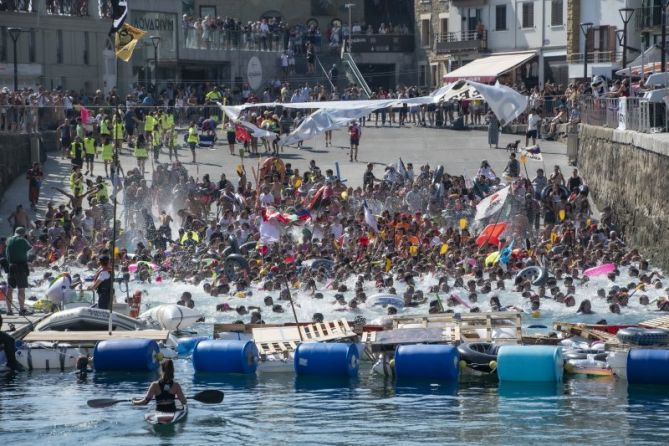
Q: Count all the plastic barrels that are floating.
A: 6